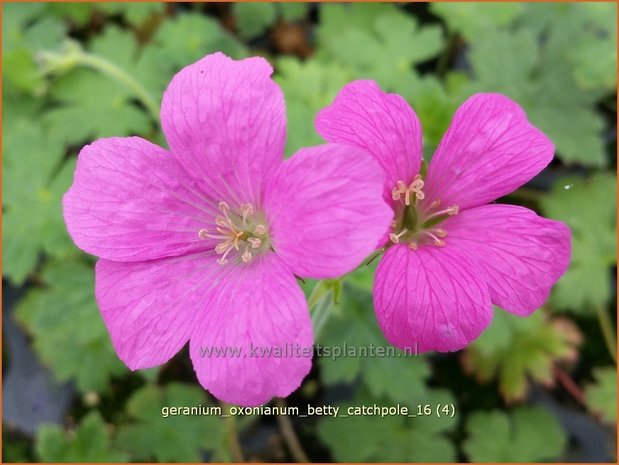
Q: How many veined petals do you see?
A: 9